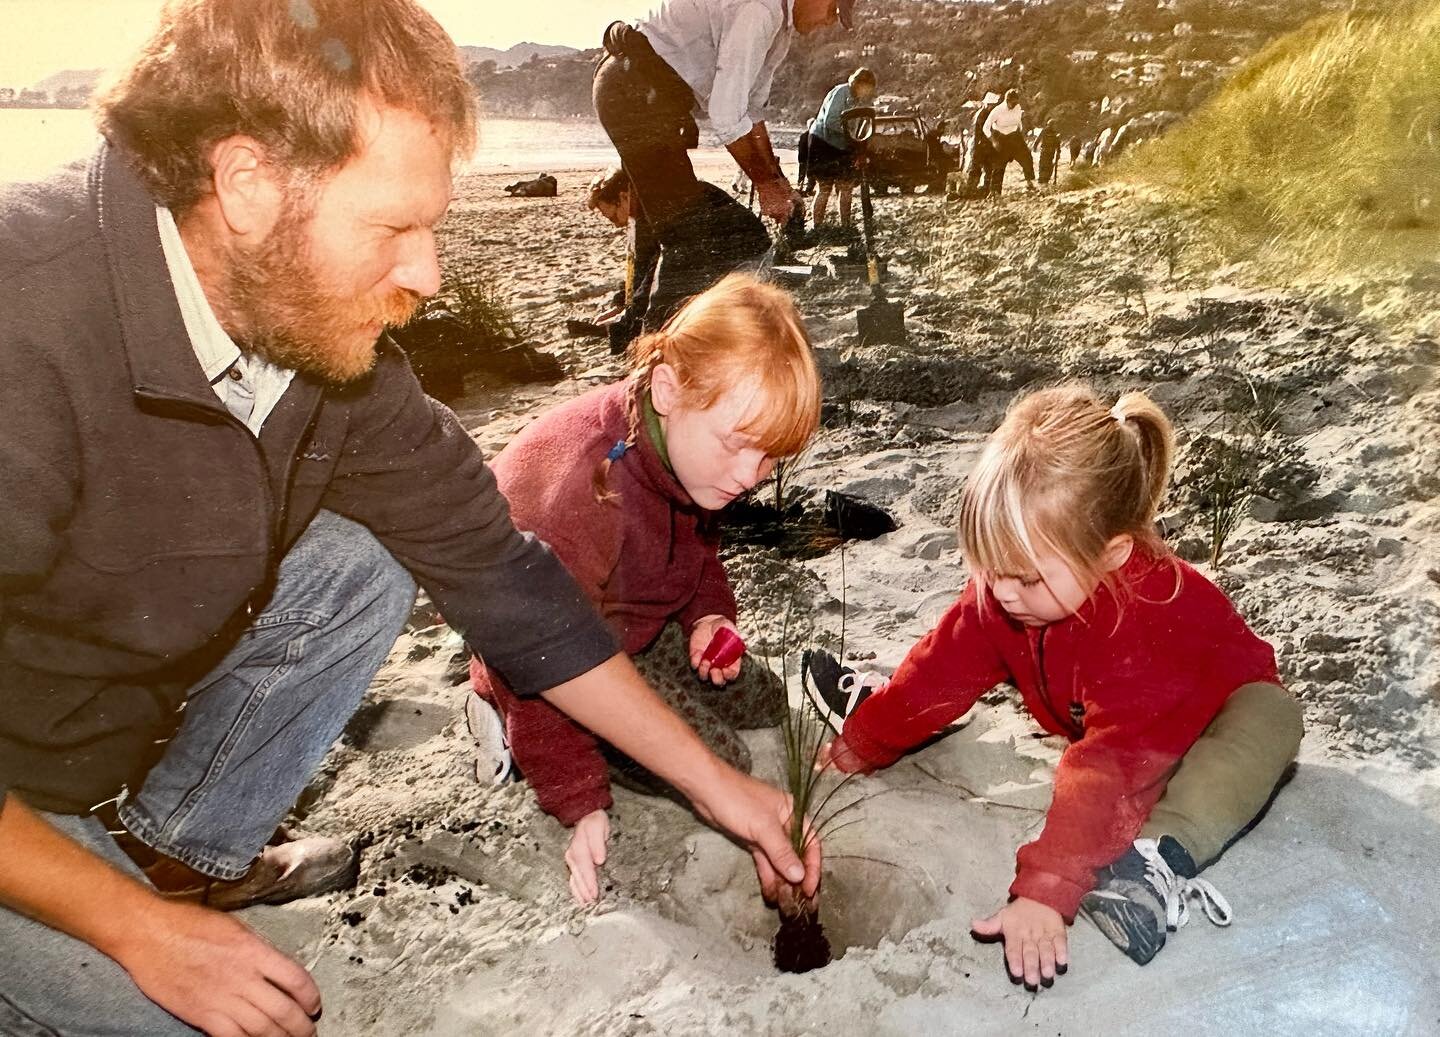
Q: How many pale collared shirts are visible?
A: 2